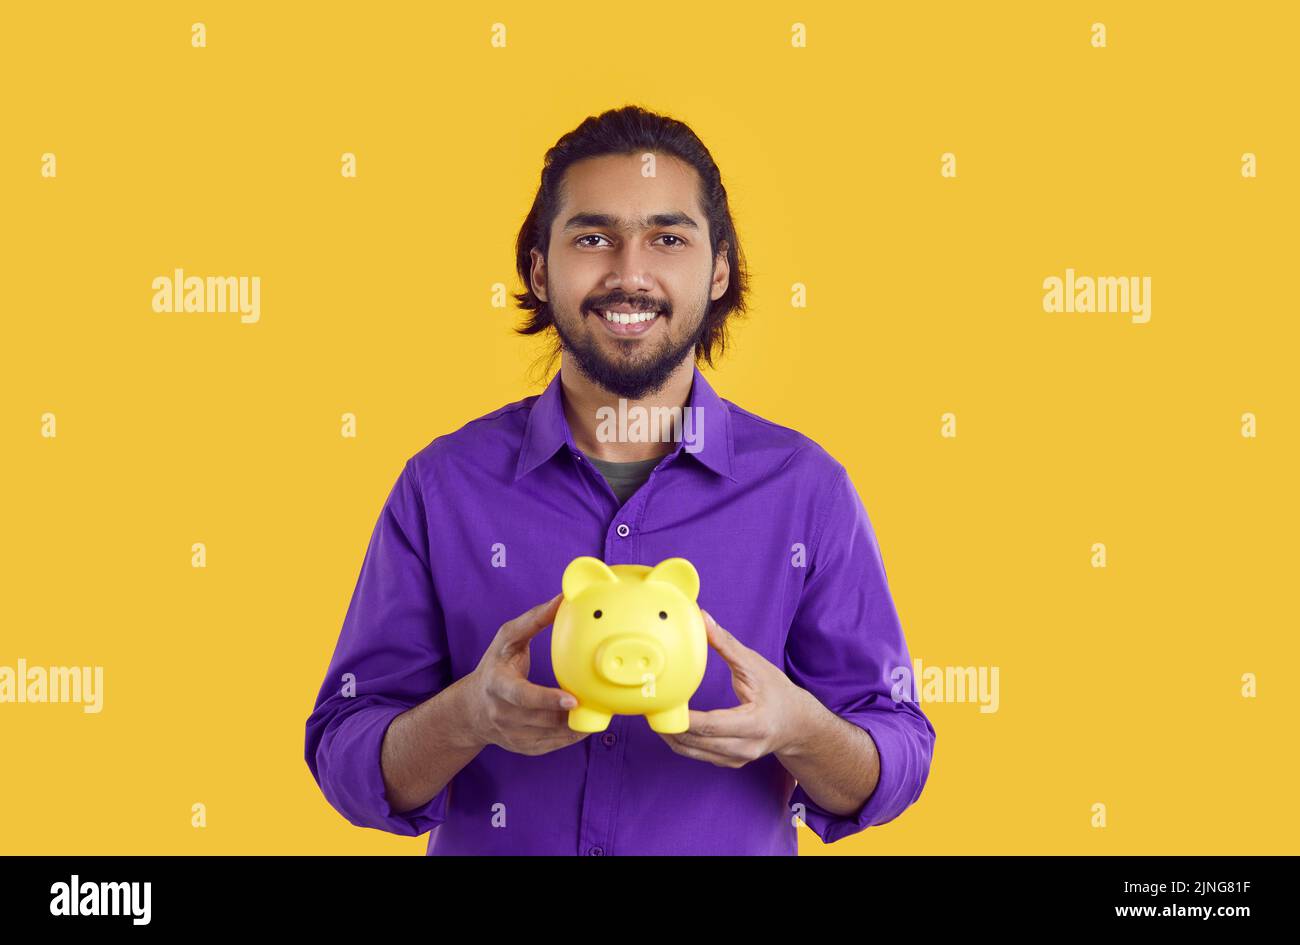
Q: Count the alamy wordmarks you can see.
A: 6